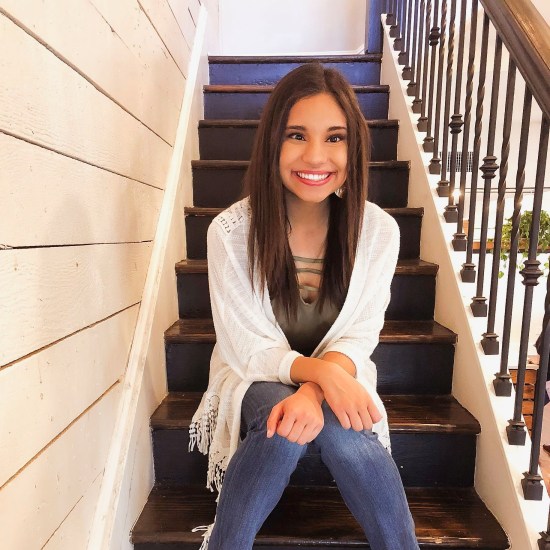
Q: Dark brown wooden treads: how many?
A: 9